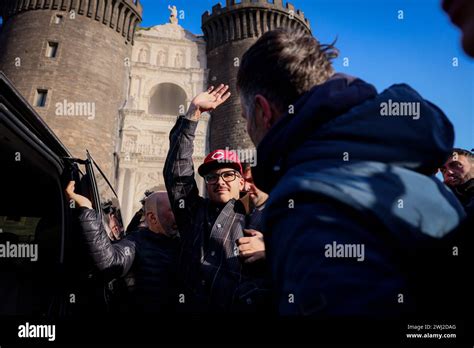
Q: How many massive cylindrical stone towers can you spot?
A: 2